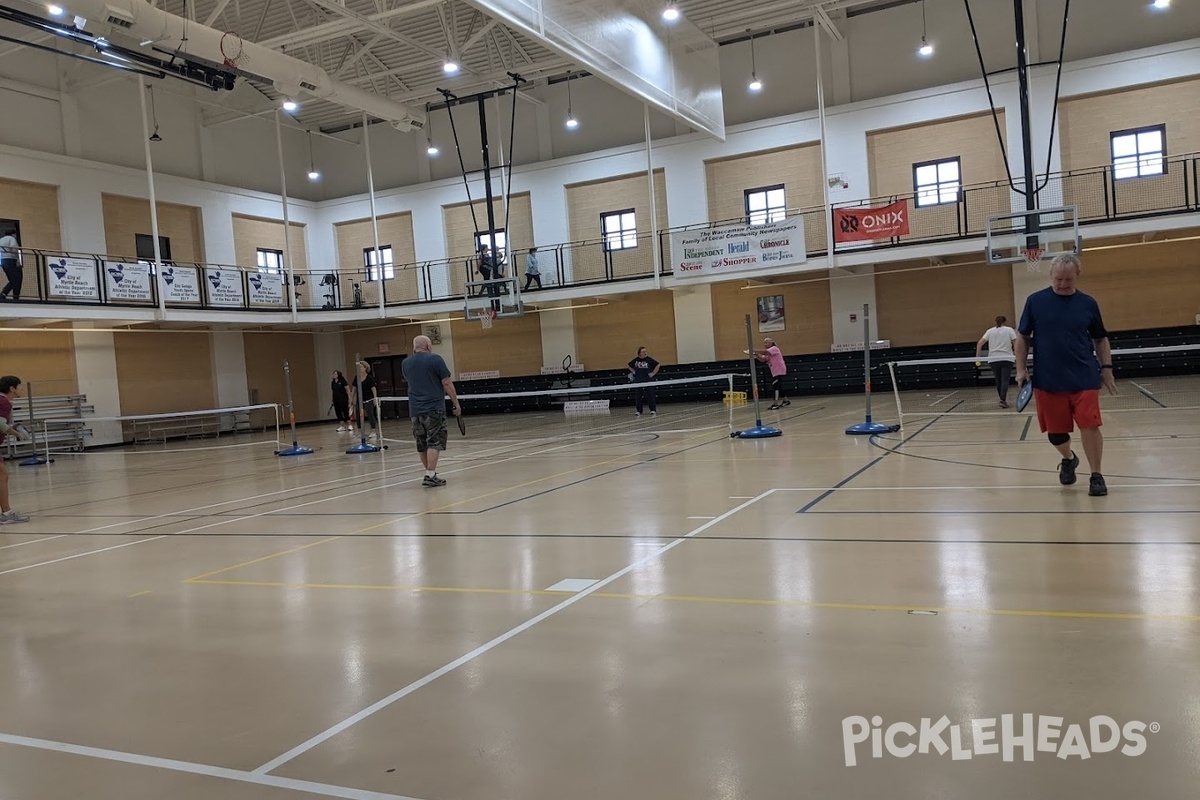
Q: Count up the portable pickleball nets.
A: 3